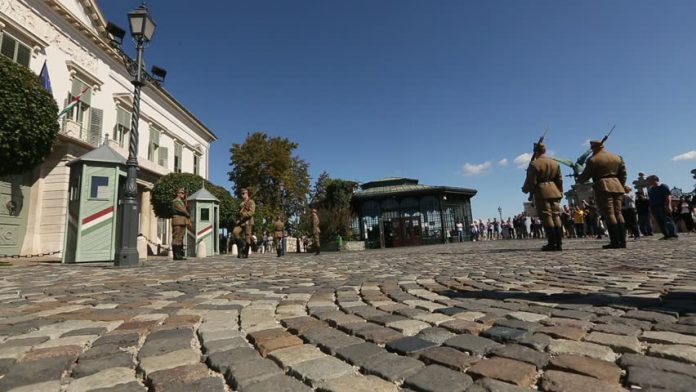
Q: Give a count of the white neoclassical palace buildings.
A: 1